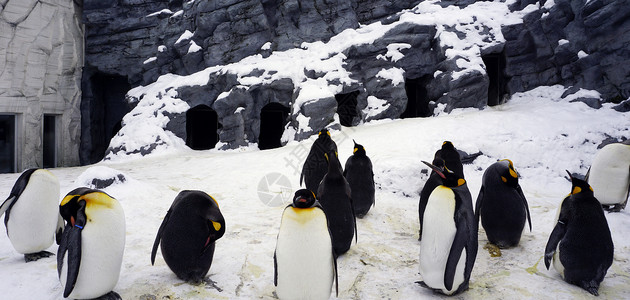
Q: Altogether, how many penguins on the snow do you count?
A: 12